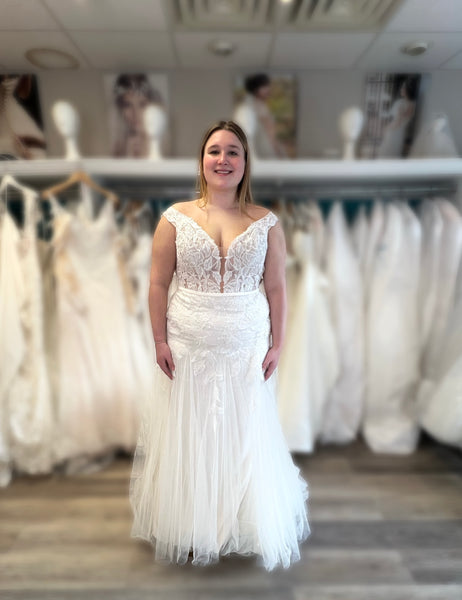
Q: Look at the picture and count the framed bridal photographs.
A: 4